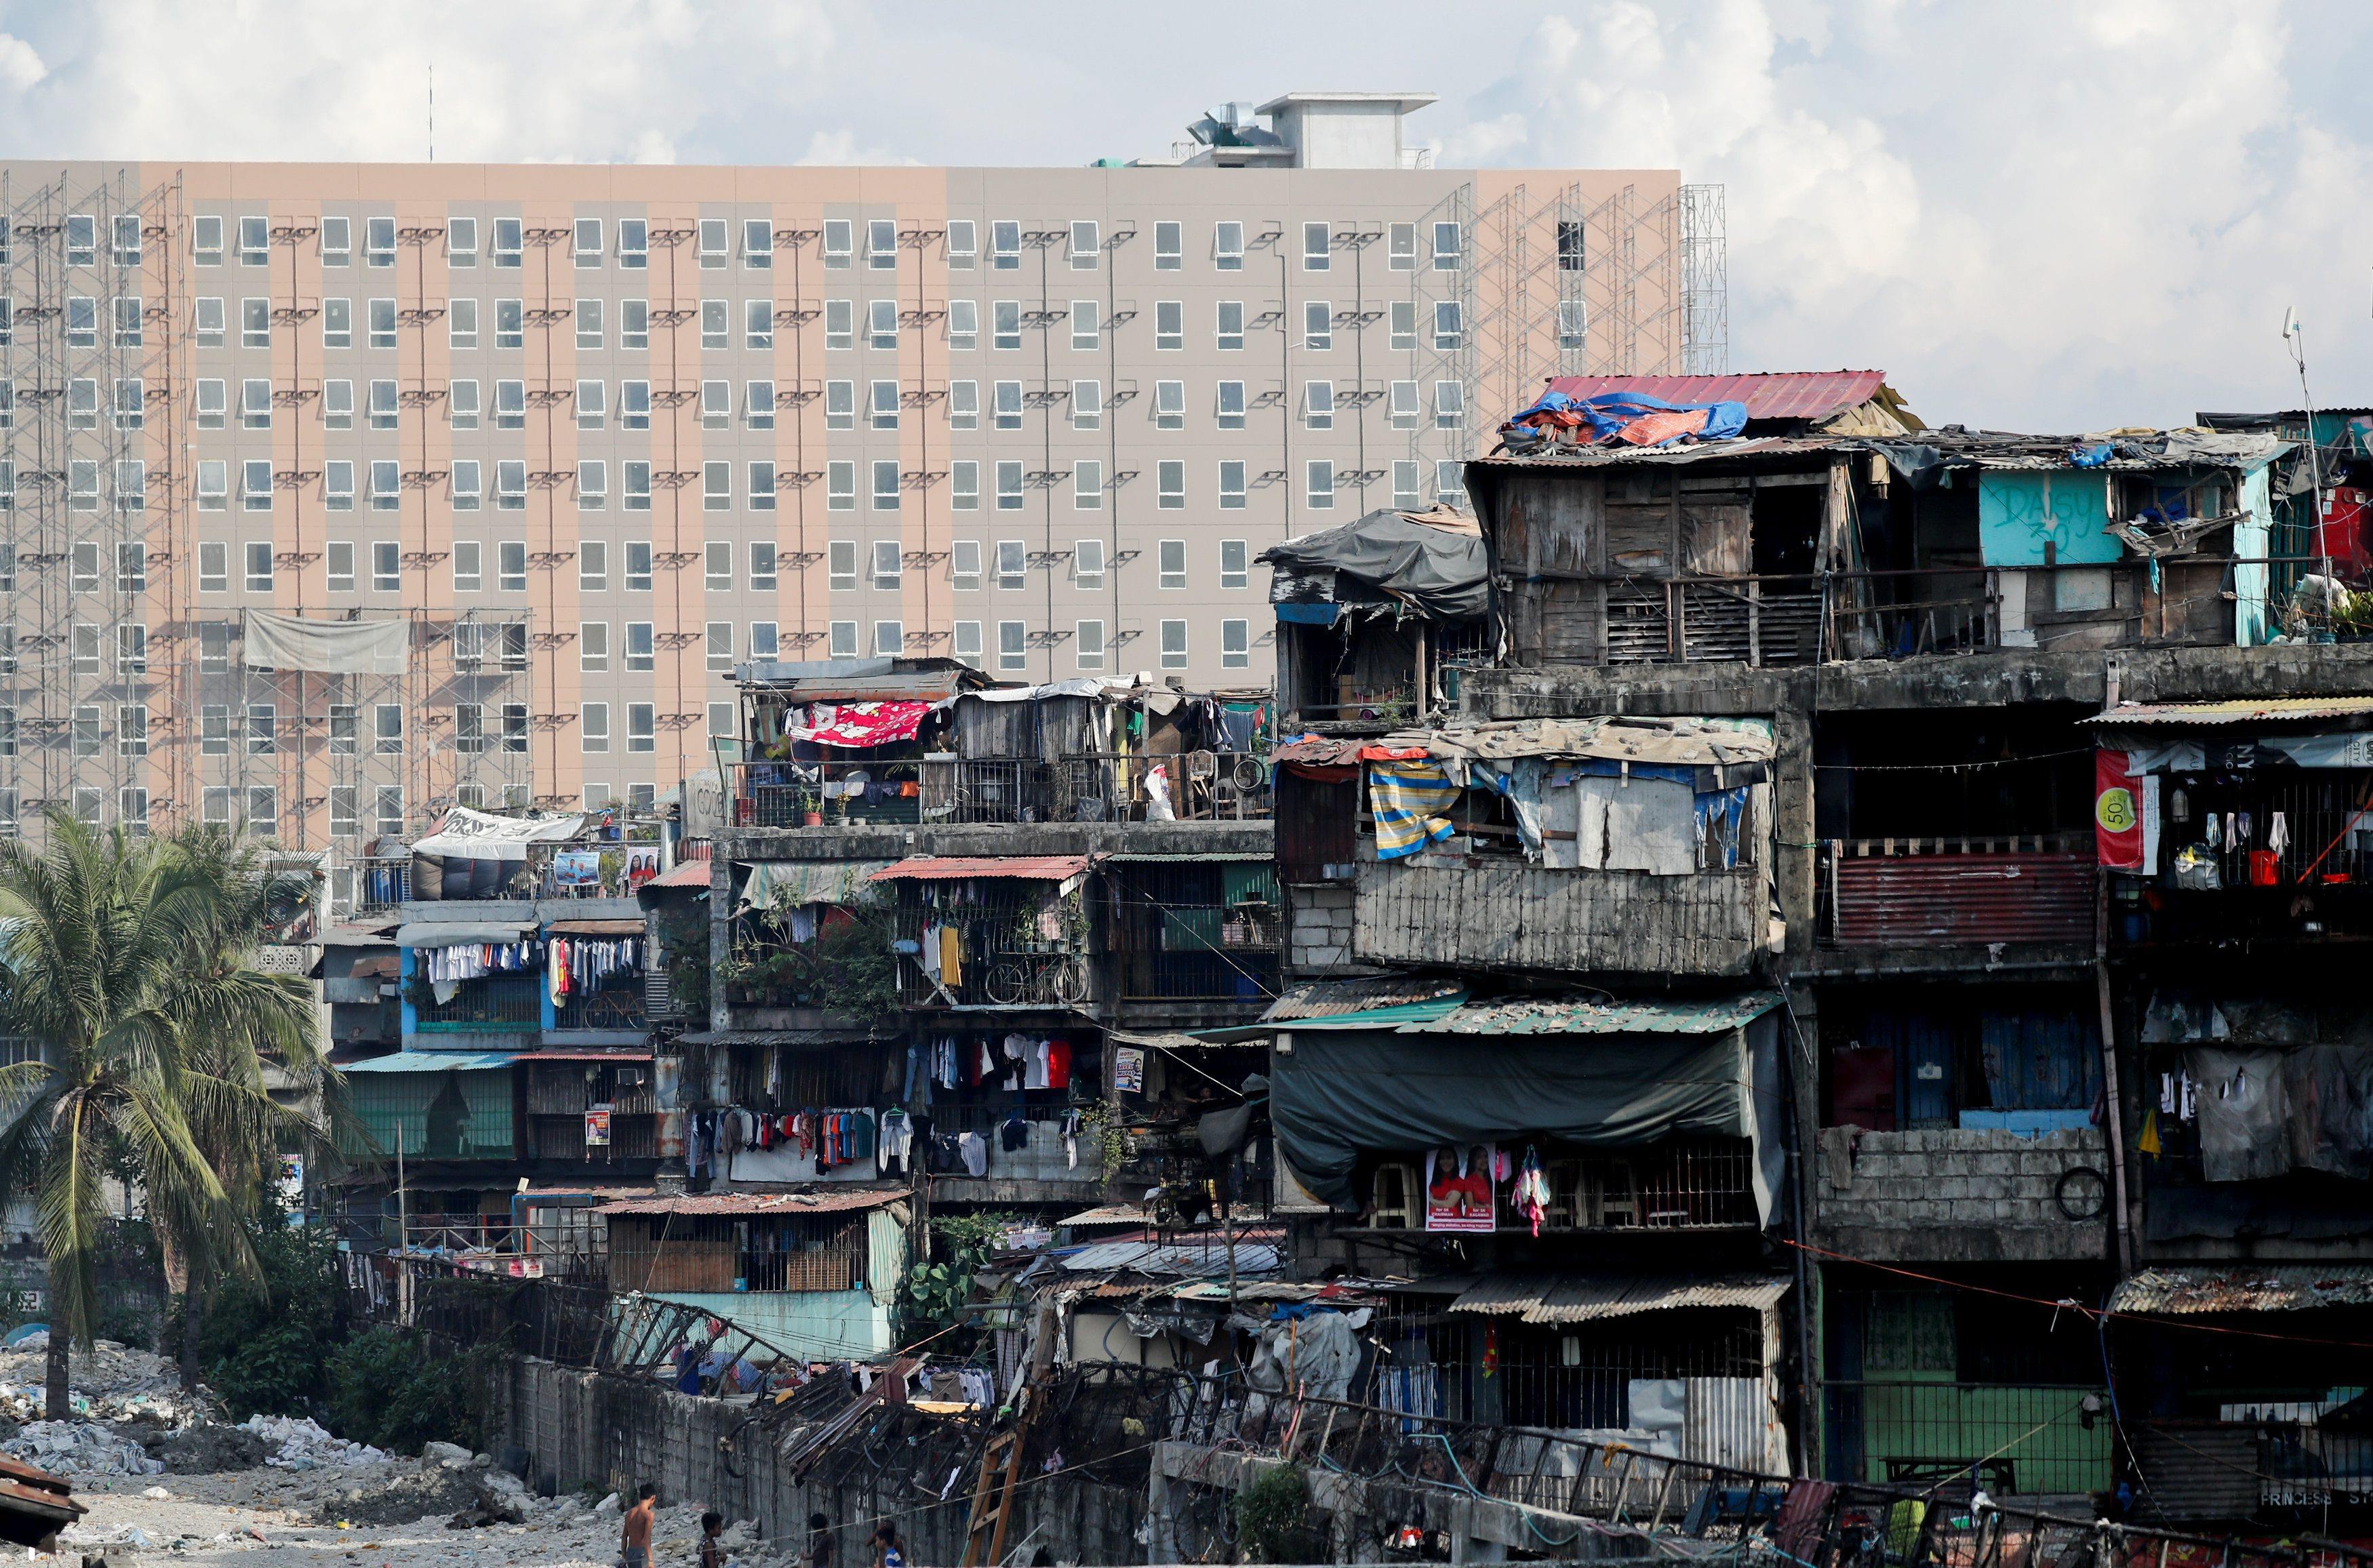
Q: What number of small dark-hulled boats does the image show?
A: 0